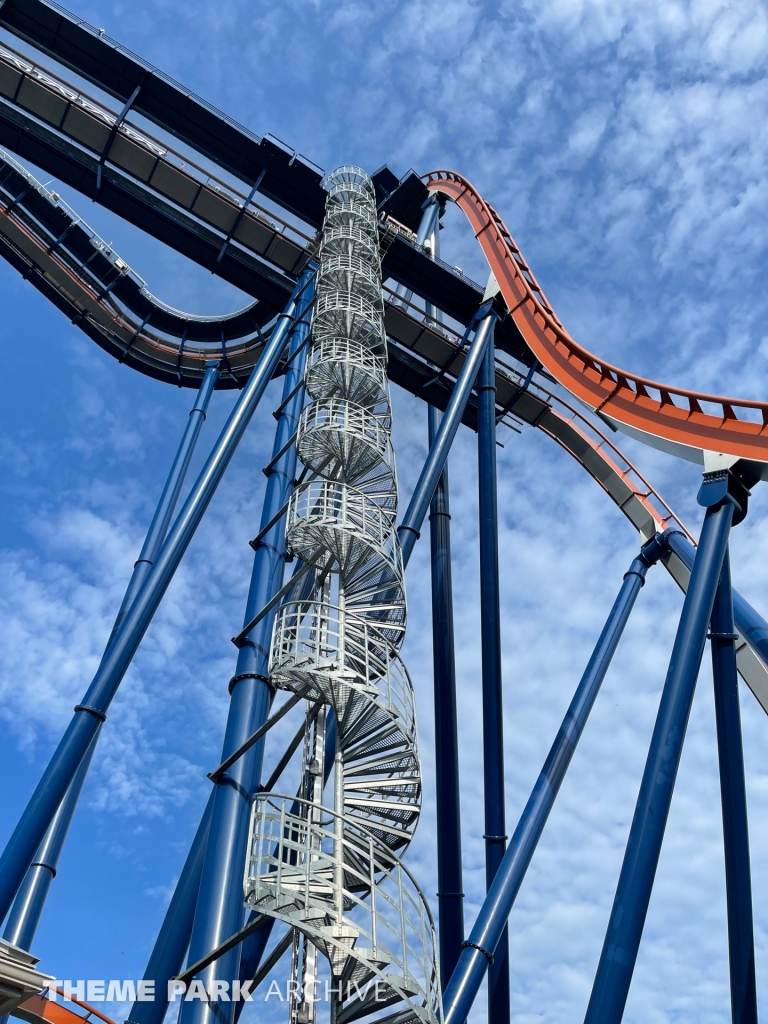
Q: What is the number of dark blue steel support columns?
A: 11